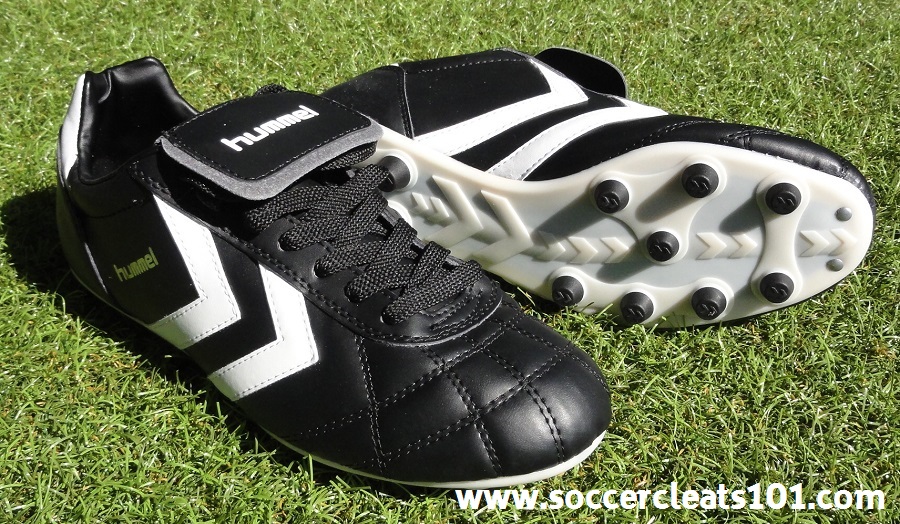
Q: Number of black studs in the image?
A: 9